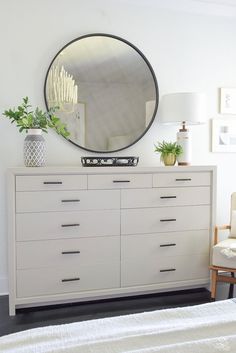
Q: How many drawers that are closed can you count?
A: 11